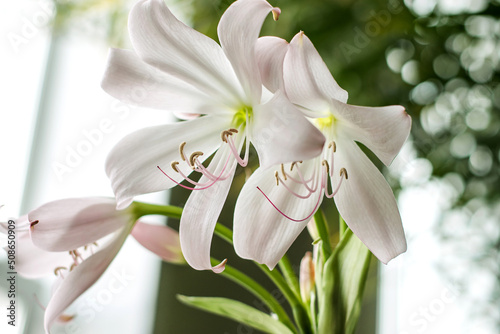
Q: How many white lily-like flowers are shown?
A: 3